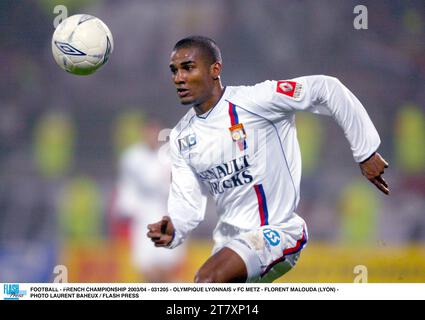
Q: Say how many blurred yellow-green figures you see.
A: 6